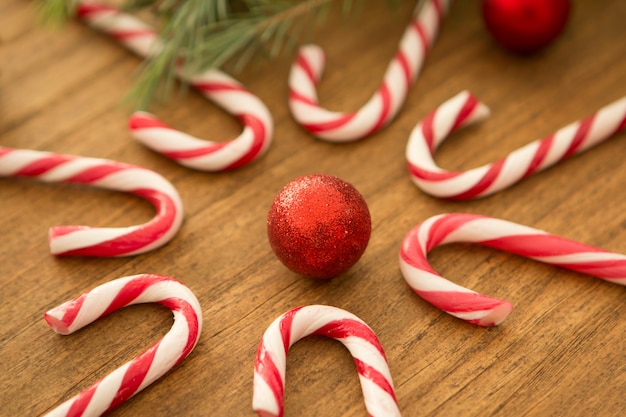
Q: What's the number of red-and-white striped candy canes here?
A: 7